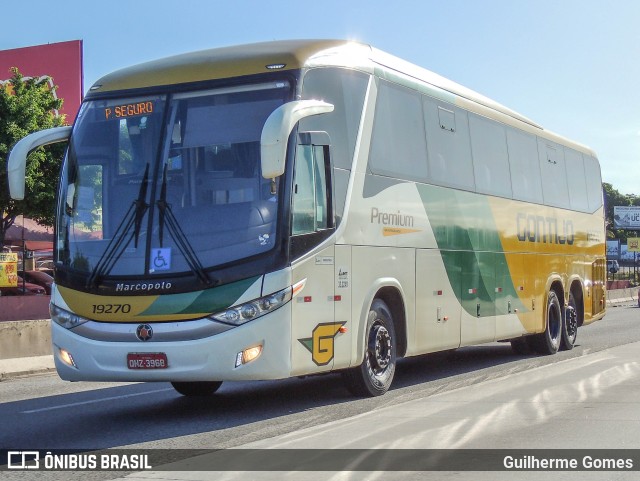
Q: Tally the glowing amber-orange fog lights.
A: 2